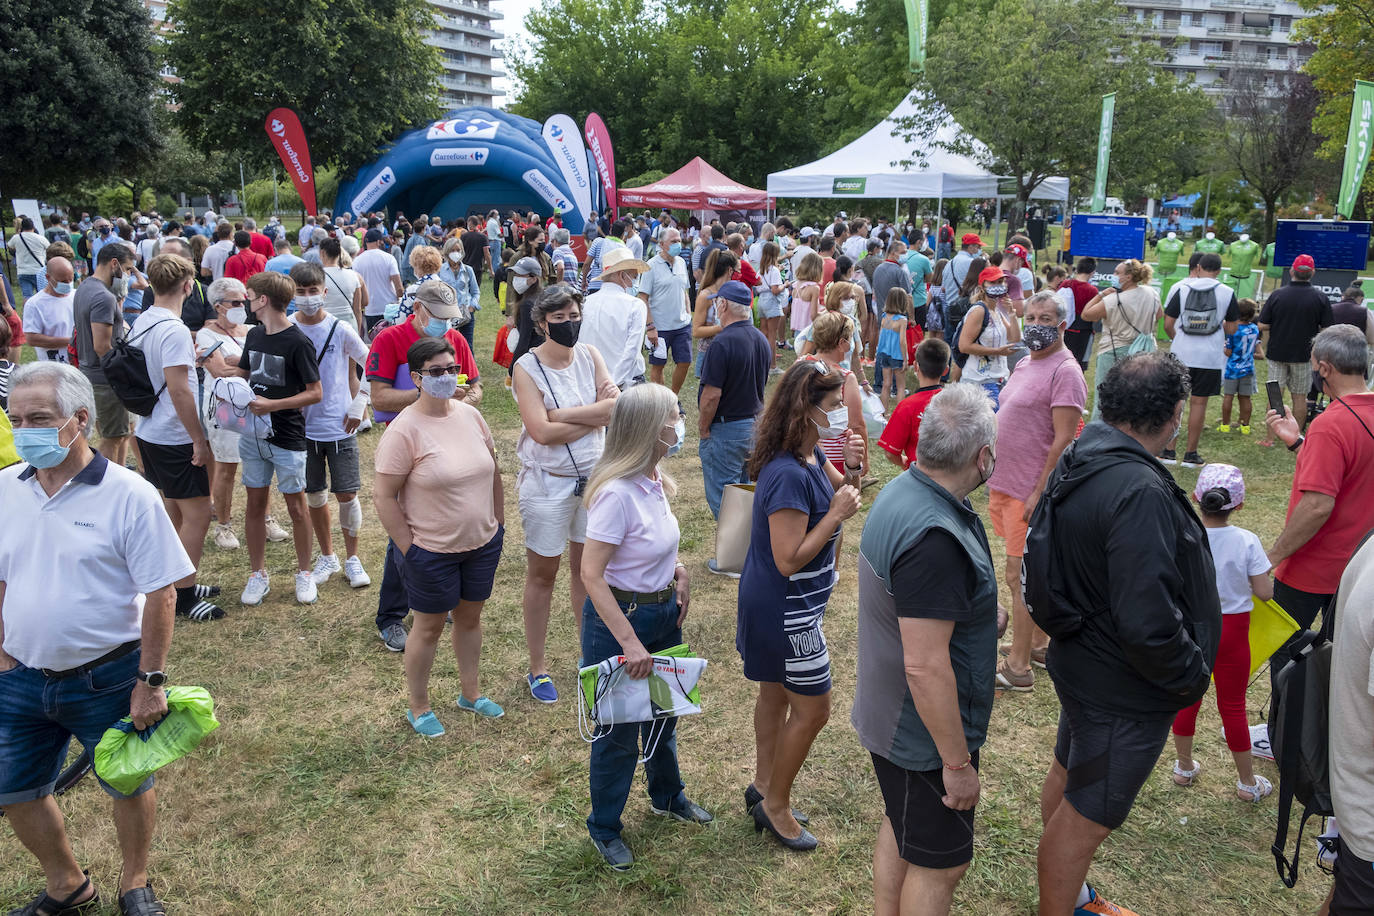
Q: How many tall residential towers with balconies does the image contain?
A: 2